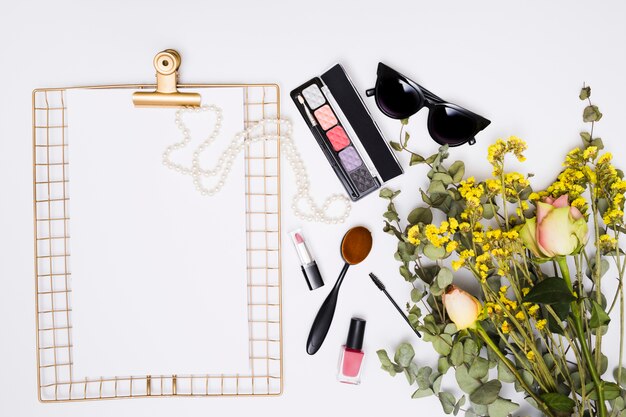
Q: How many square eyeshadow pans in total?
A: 5